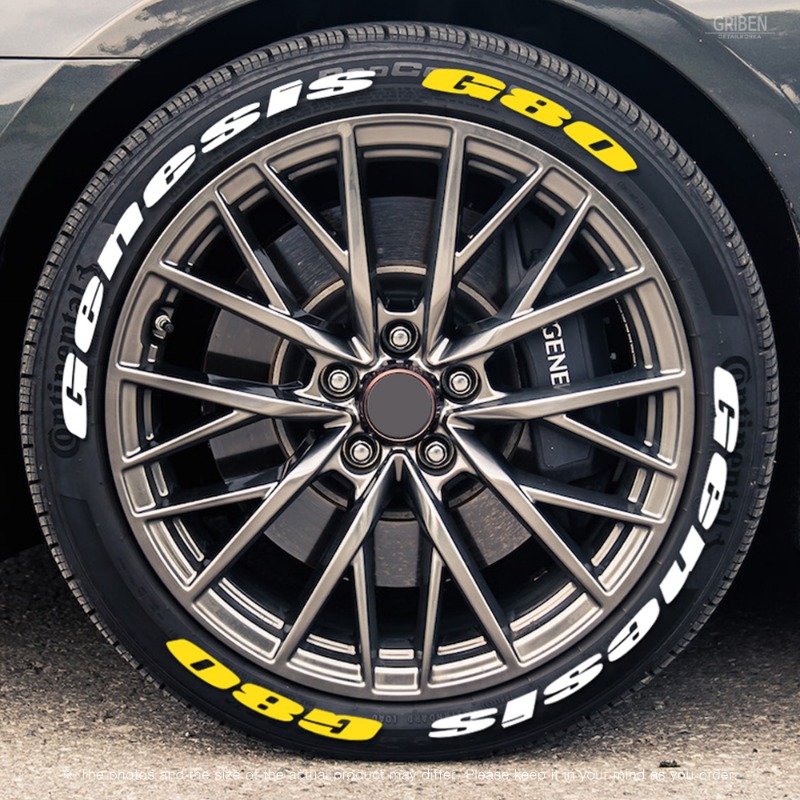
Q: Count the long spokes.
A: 10